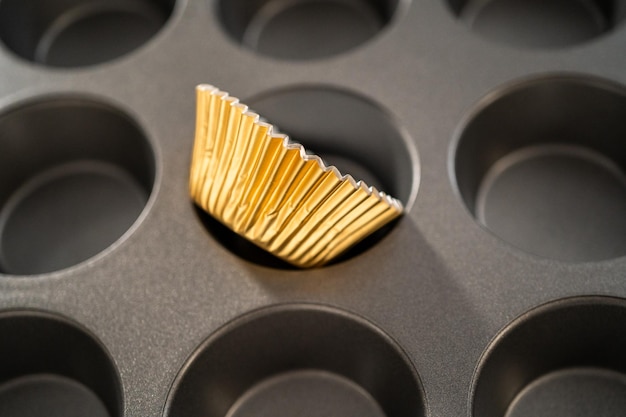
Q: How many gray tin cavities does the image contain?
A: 9